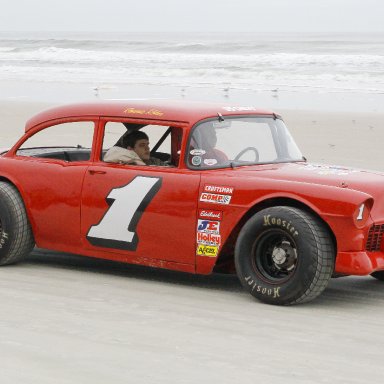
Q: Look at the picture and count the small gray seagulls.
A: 4